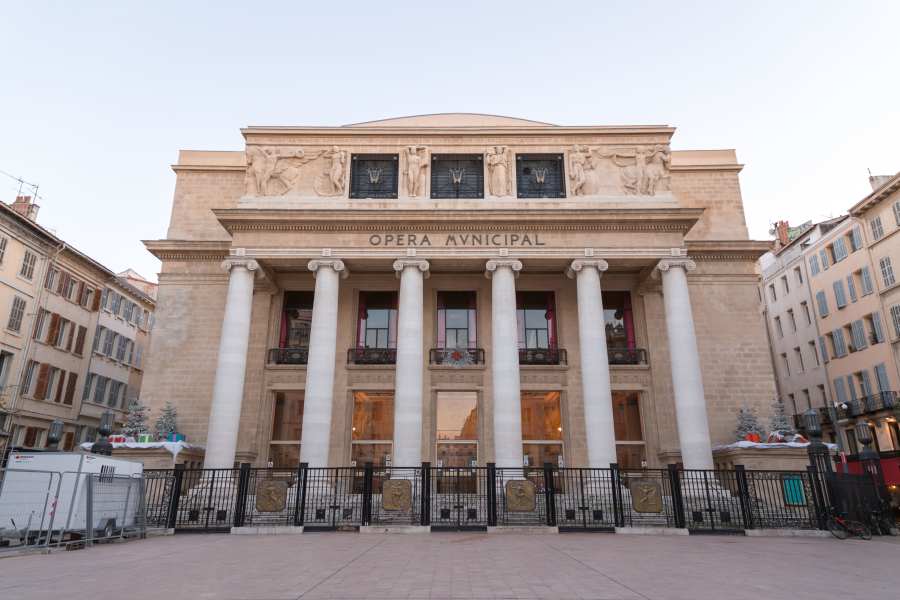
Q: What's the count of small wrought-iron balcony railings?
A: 5